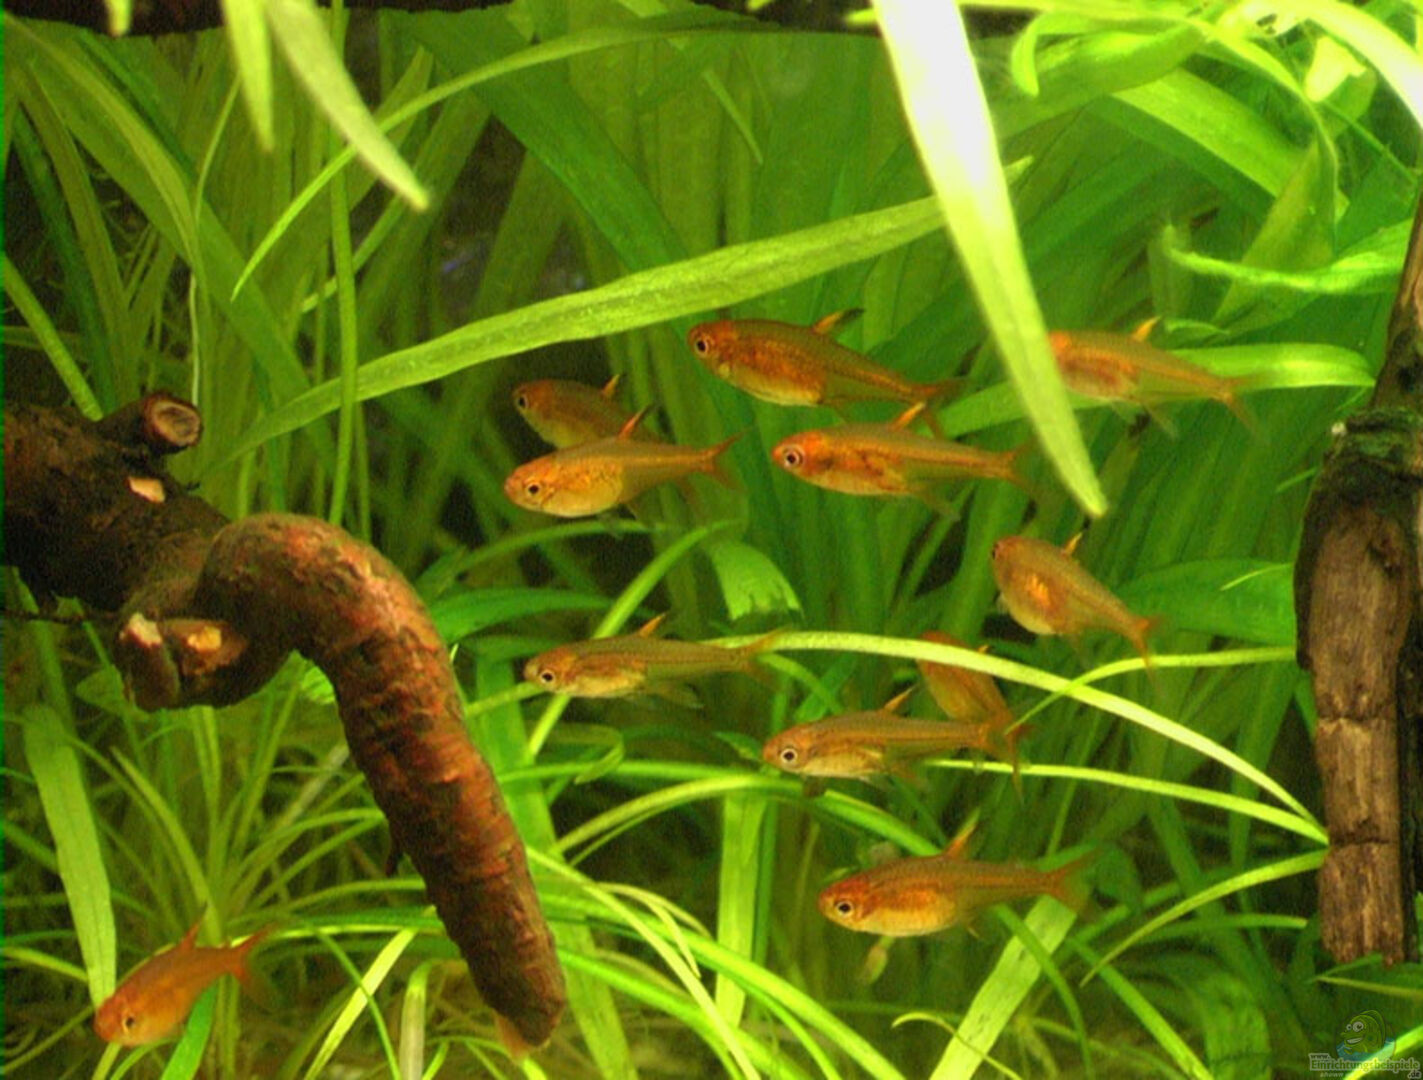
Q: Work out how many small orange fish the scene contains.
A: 11